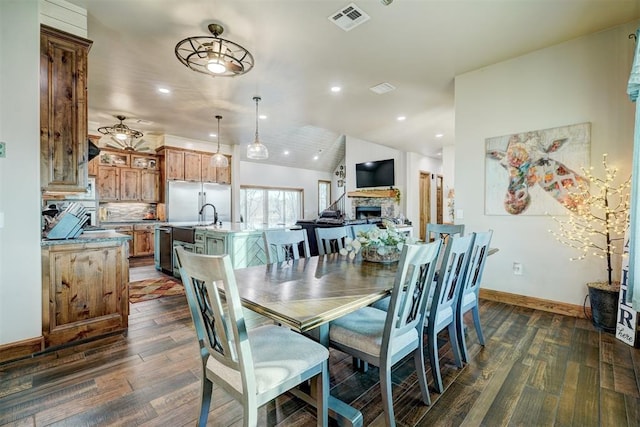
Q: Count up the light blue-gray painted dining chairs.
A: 8